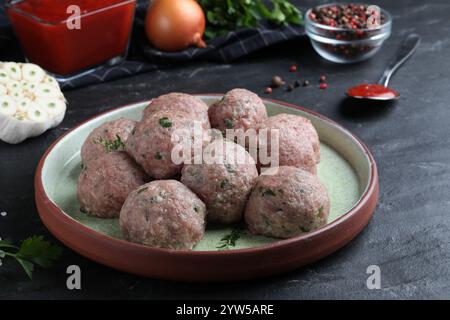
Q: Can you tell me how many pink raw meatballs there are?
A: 9